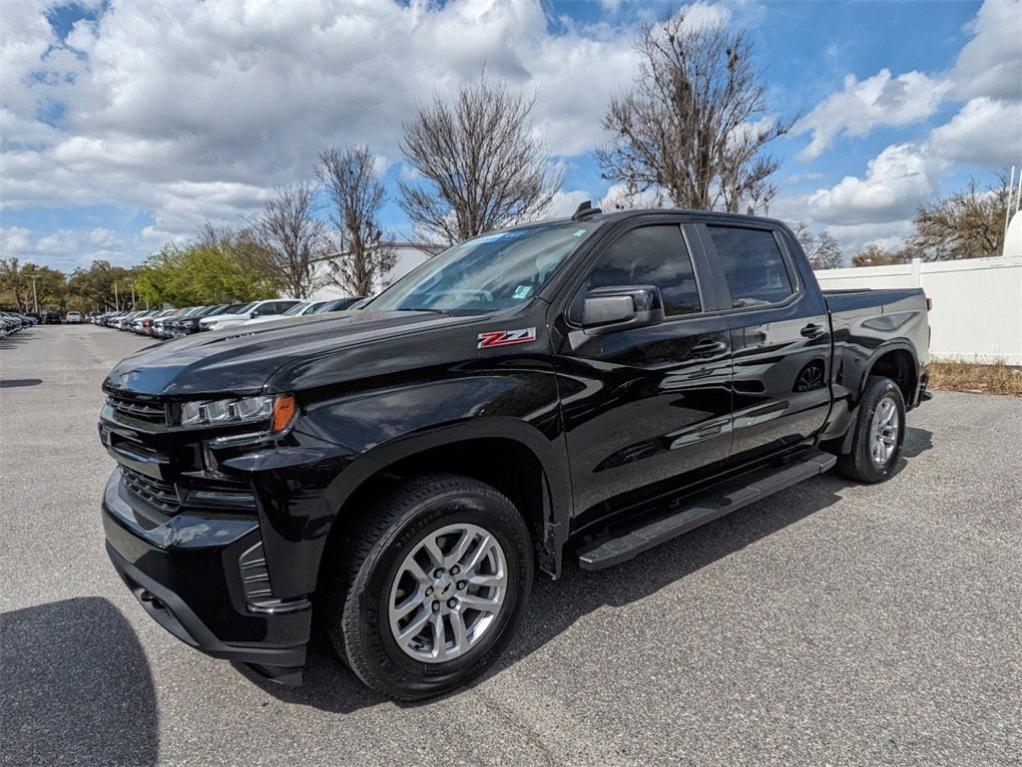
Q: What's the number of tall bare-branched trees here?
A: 4